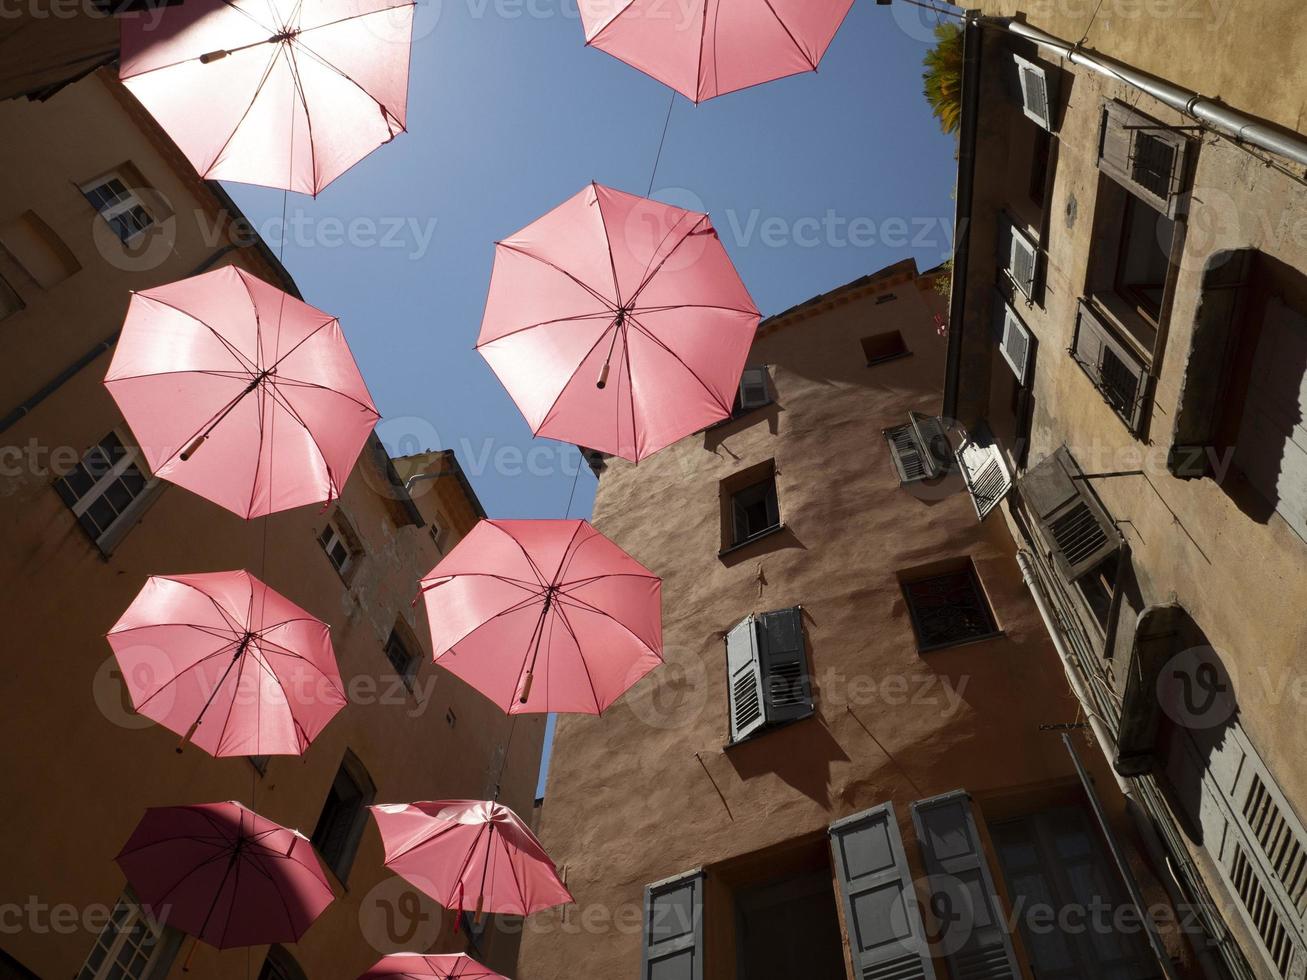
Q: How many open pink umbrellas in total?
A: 9